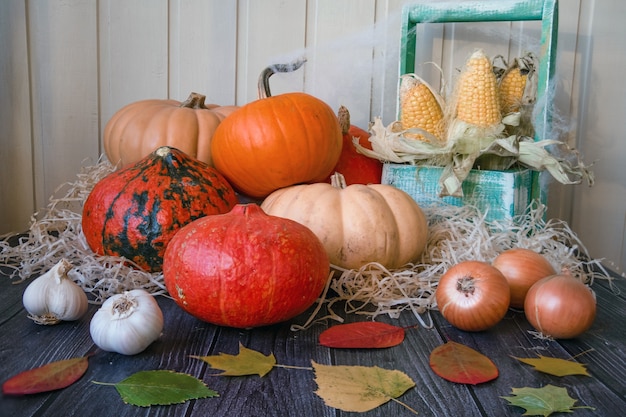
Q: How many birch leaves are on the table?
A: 2